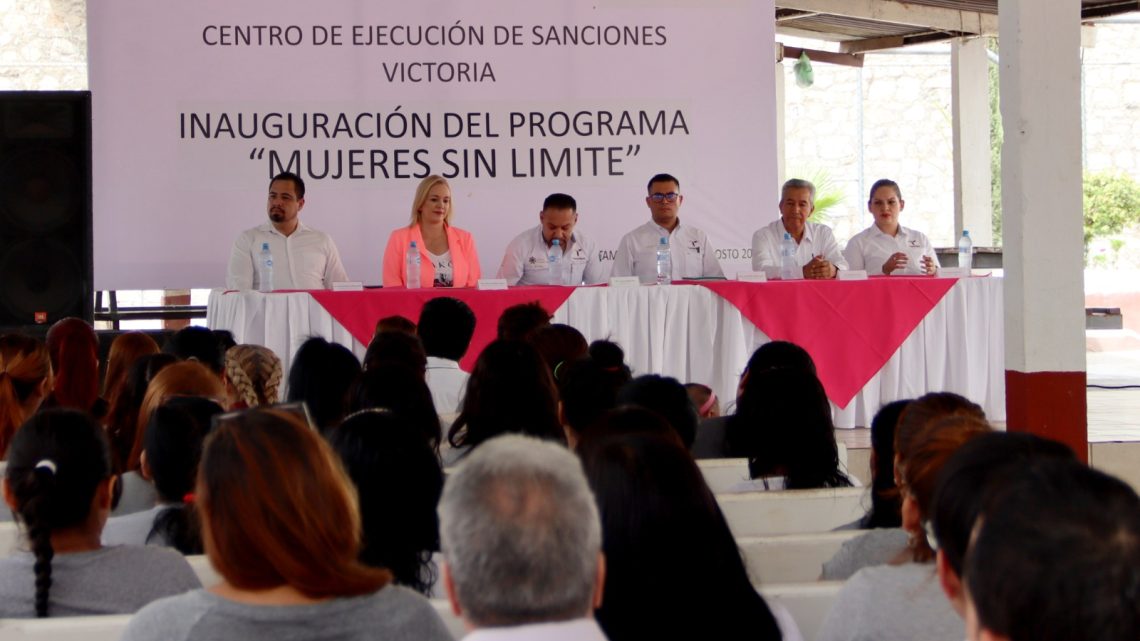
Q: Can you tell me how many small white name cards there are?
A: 6